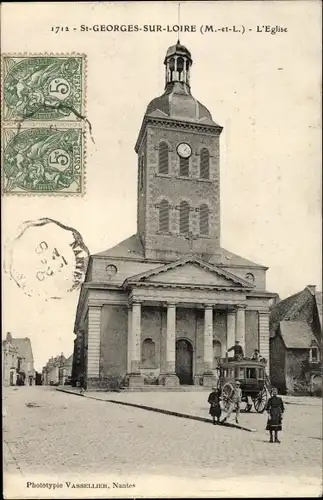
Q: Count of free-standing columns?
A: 4